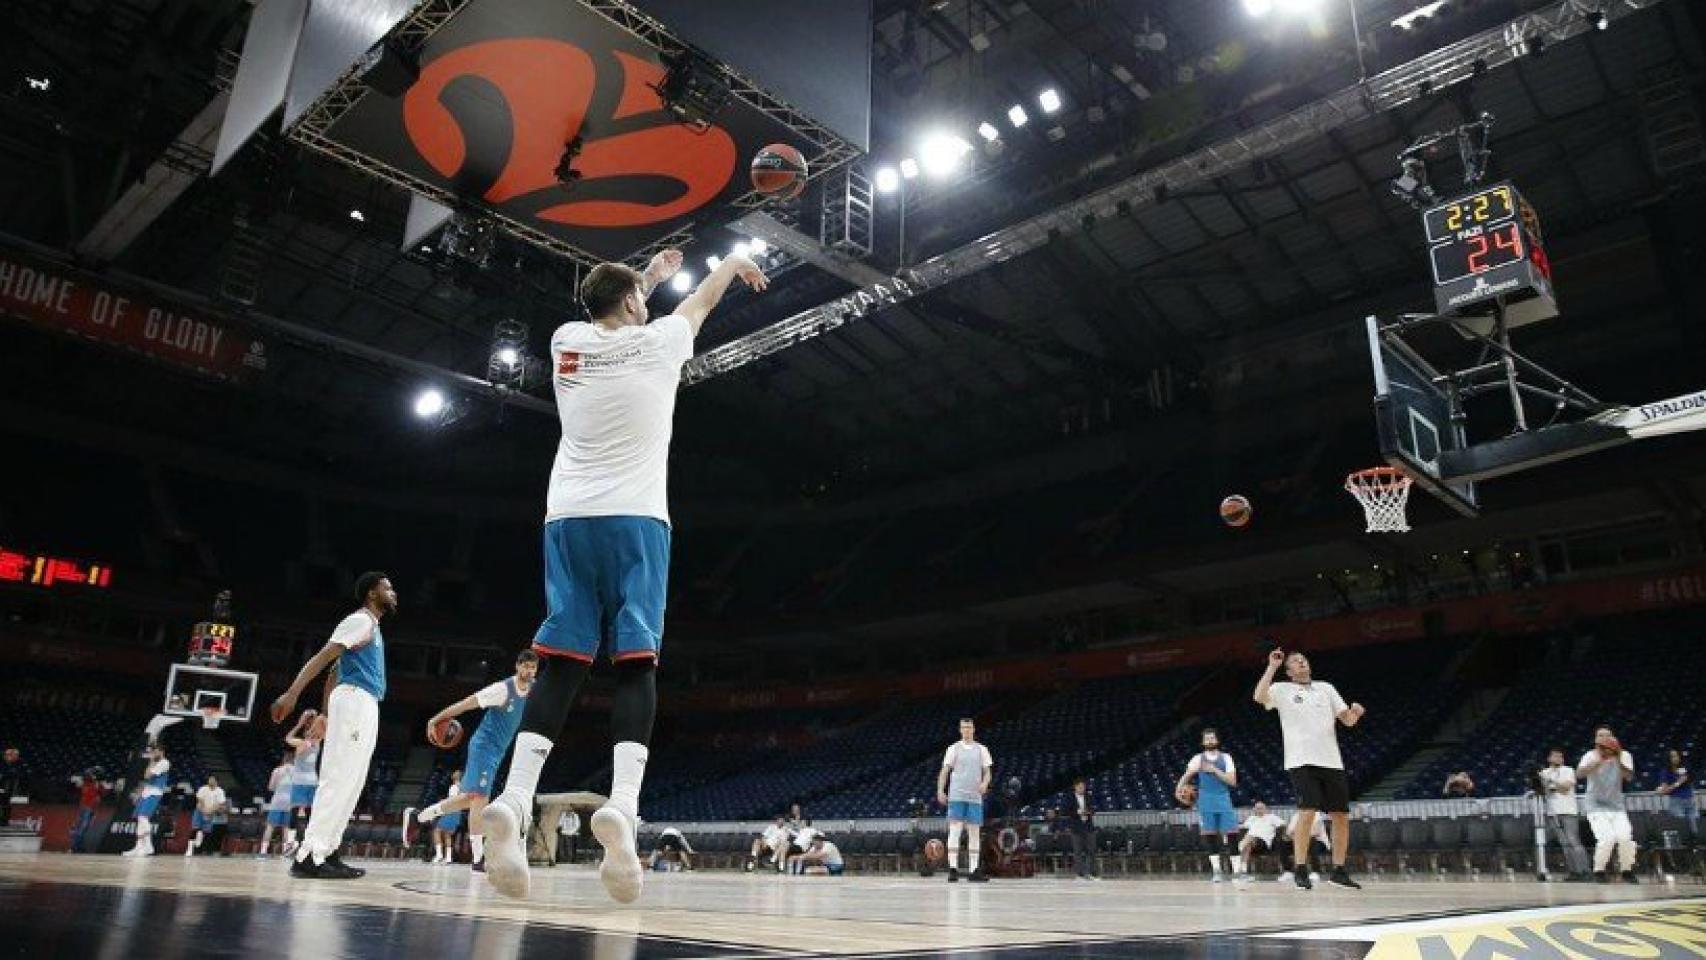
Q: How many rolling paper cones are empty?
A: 0